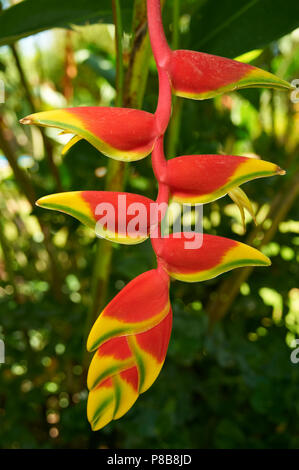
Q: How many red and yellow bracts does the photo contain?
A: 10